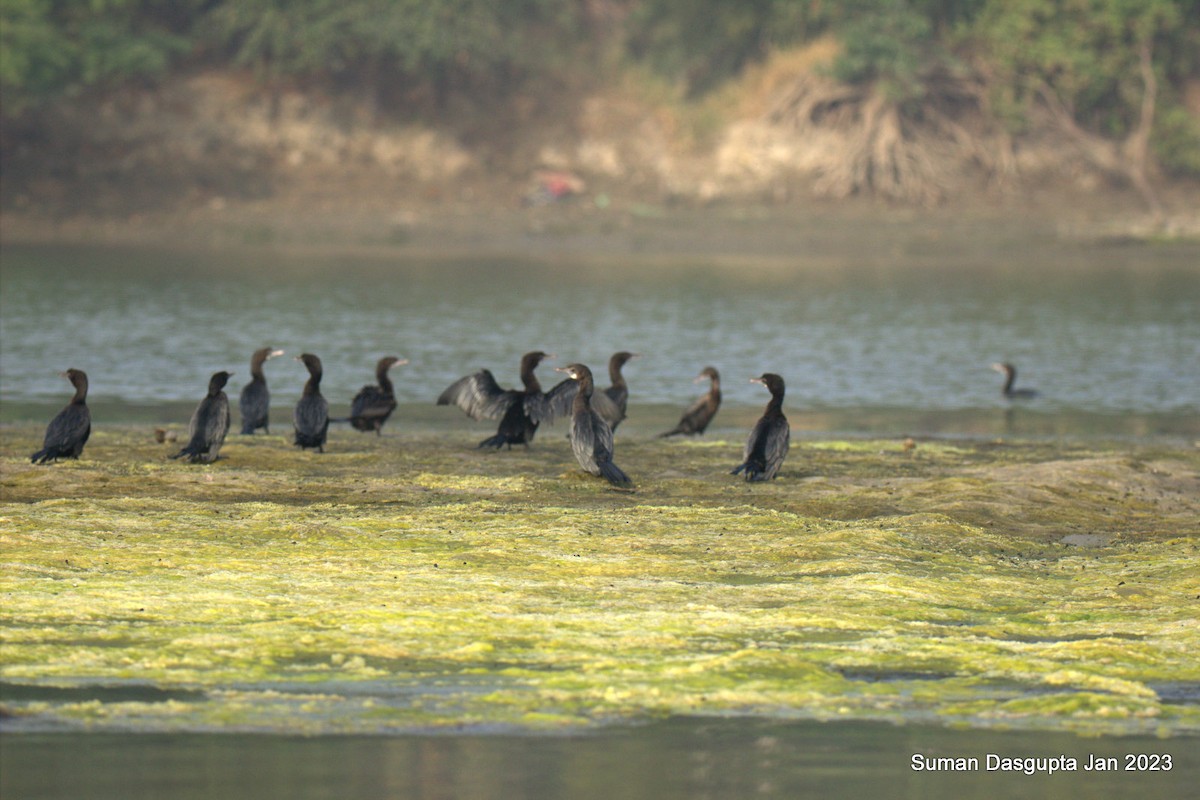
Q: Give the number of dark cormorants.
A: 11